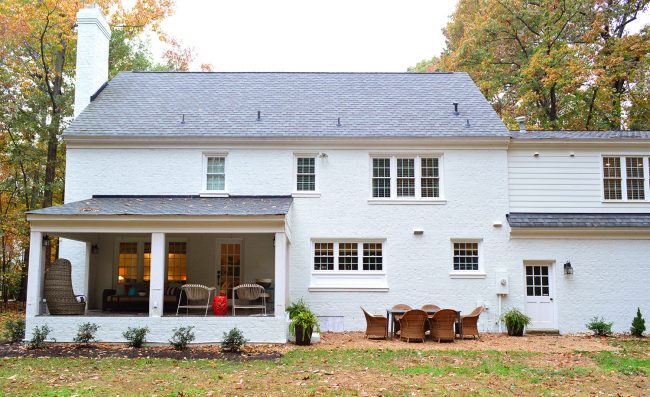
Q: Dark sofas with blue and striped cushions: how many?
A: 1